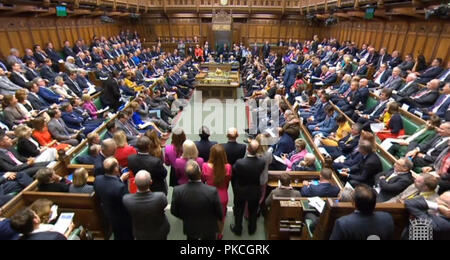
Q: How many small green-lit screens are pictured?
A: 2